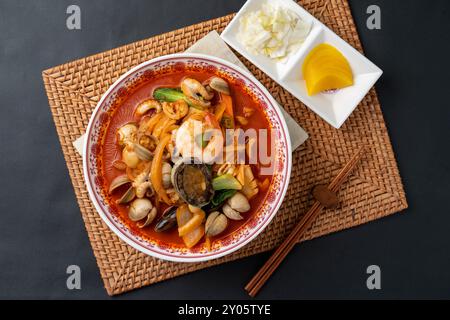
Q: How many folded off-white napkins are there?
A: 1